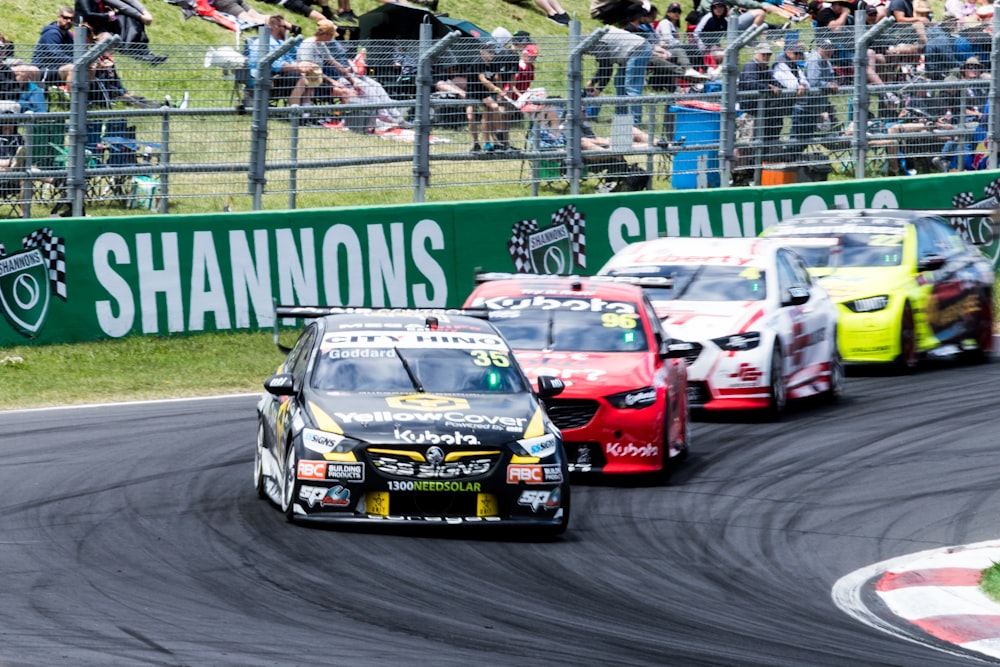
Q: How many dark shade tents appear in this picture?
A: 2